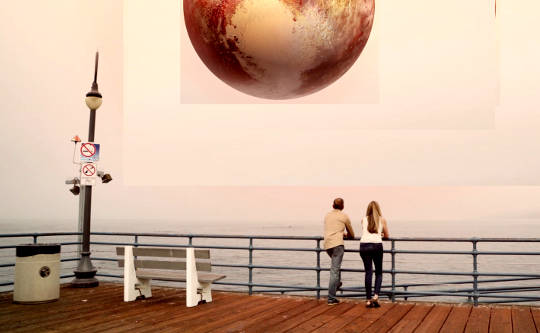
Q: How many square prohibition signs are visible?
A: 2